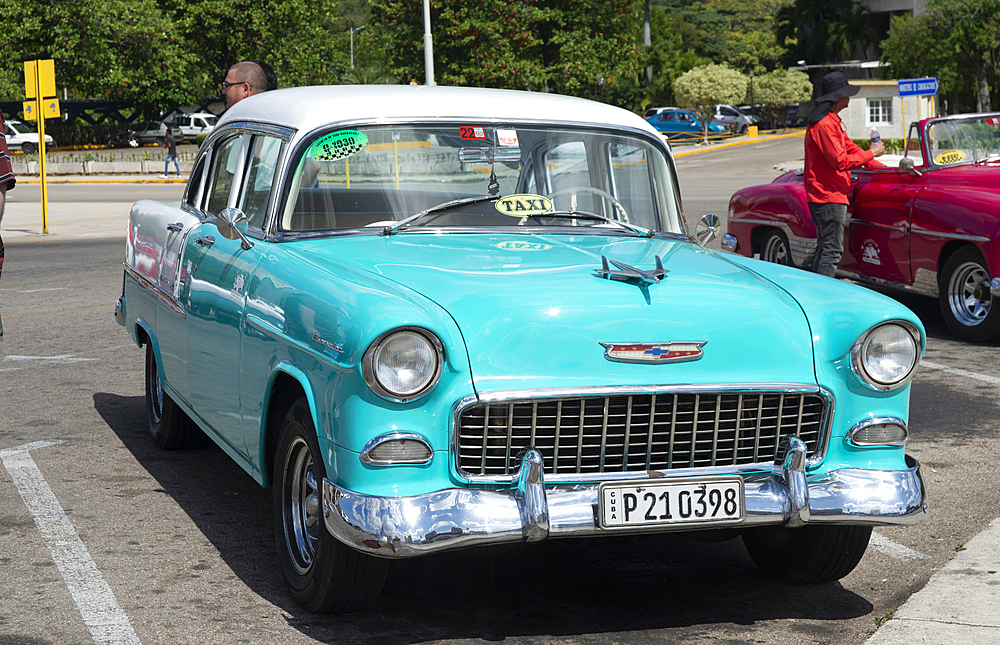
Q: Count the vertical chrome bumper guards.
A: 2